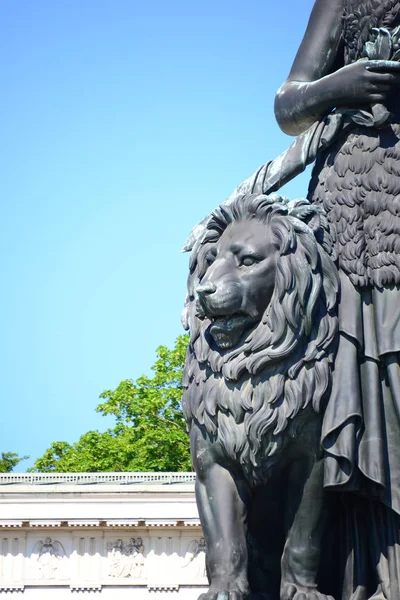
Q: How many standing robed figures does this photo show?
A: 1